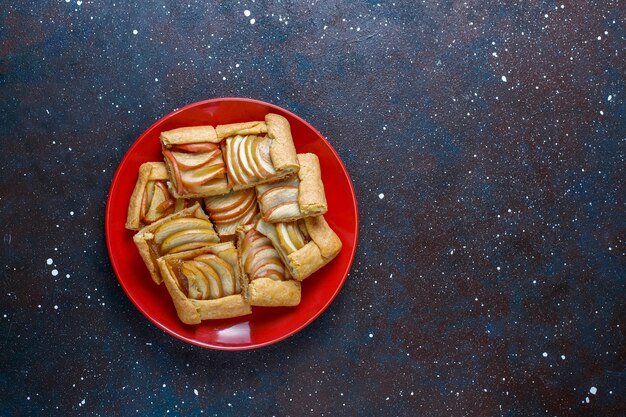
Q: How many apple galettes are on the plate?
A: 9